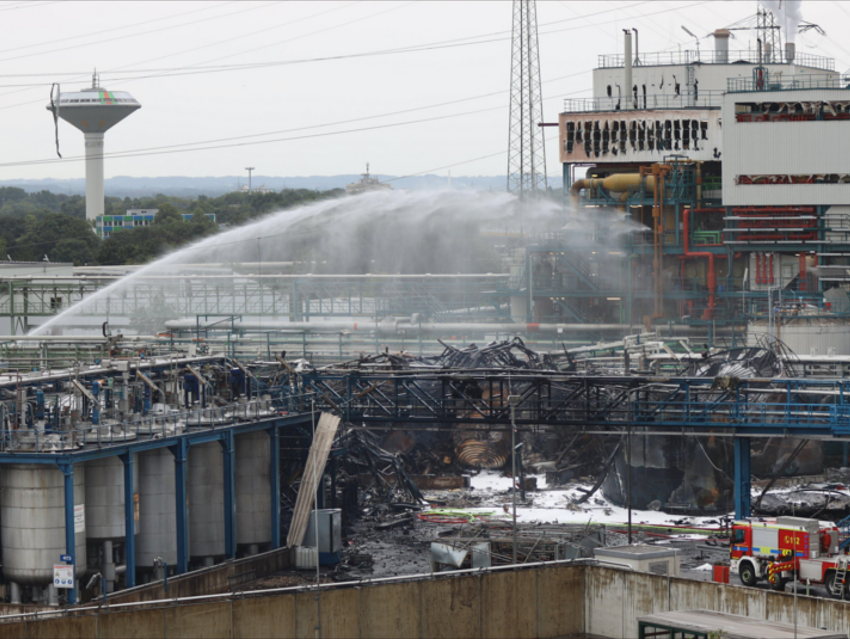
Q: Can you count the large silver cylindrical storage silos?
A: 5